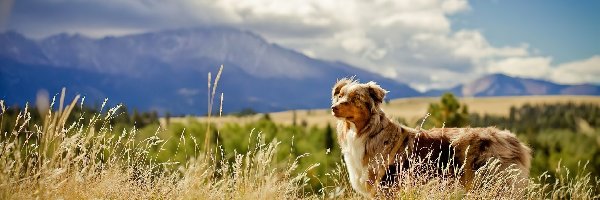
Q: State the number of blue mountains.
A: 2